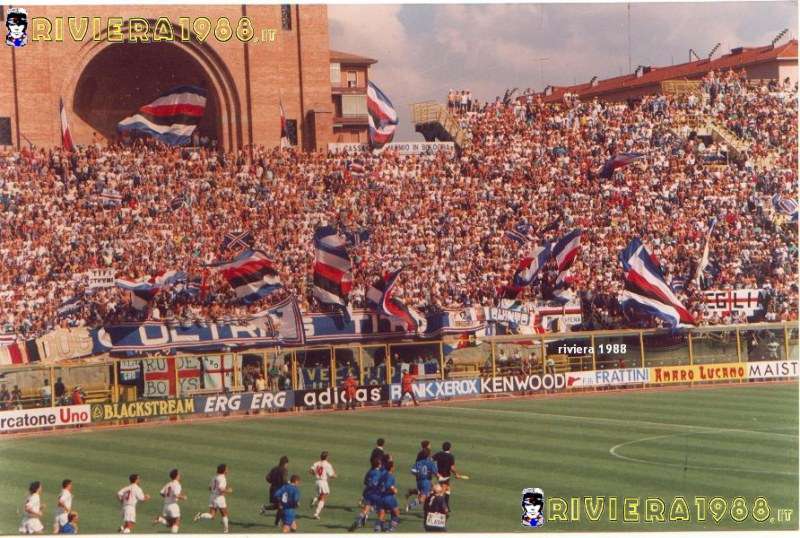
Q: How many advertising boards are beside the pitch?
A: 9